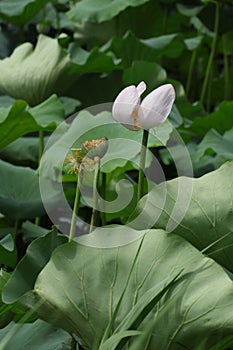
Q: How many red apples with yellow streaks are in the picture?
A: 0